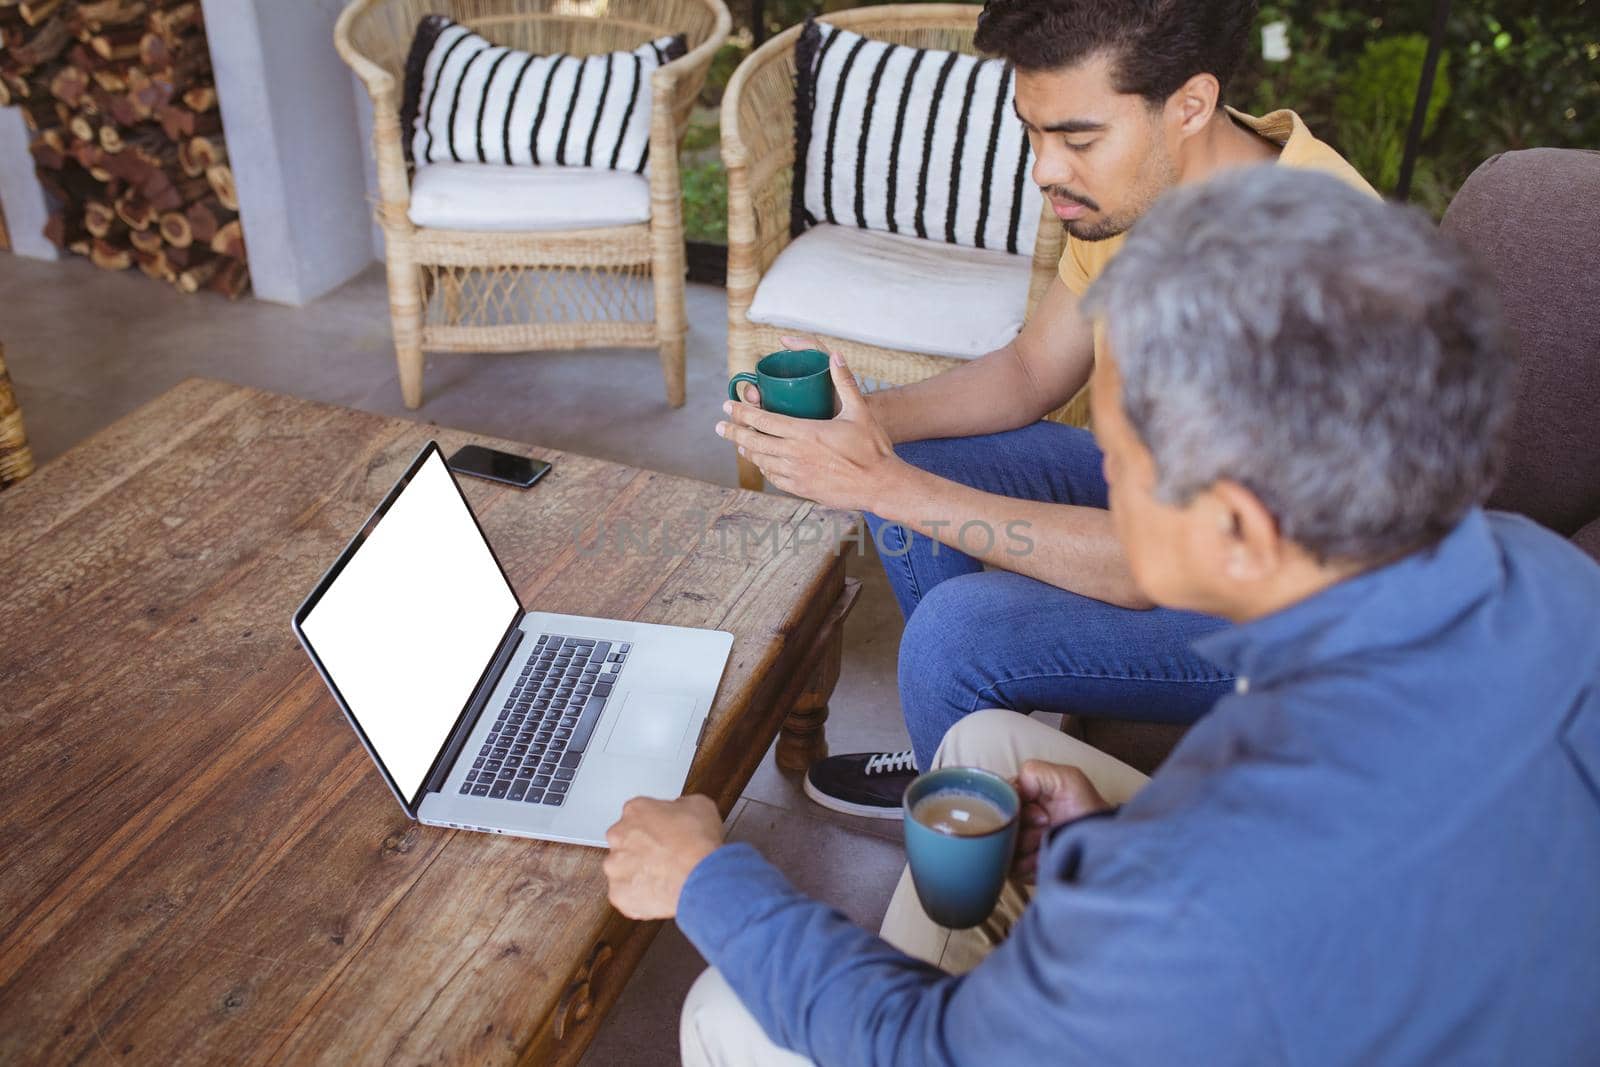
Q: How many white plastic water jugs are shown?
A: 0